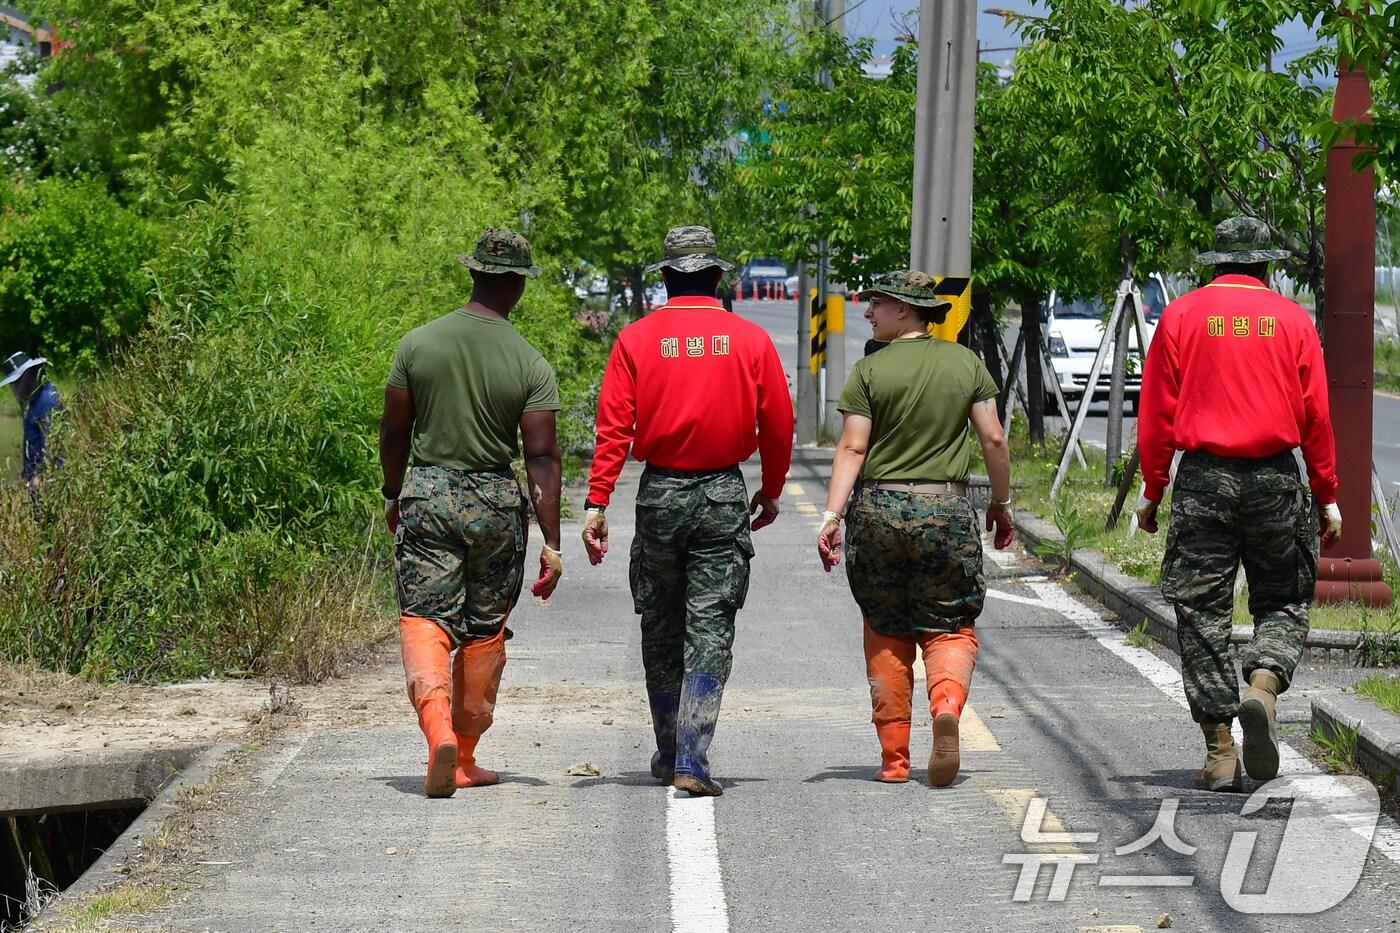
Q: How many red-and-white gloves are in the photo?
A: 8